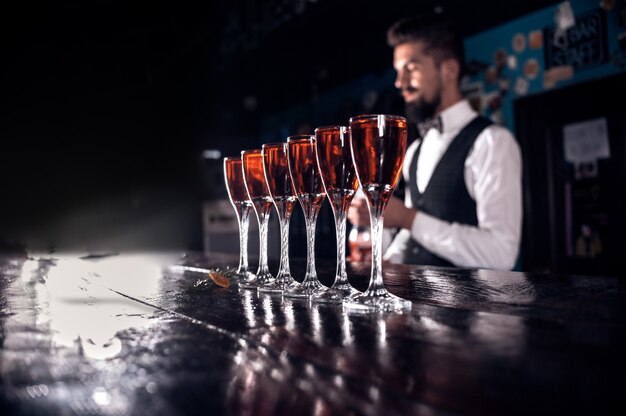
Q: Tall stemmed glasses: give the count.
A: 6